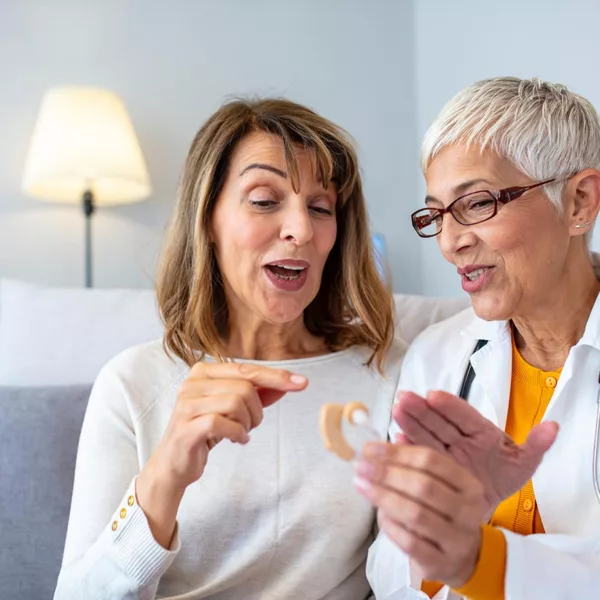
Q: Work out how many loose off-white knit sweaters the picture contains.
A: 1